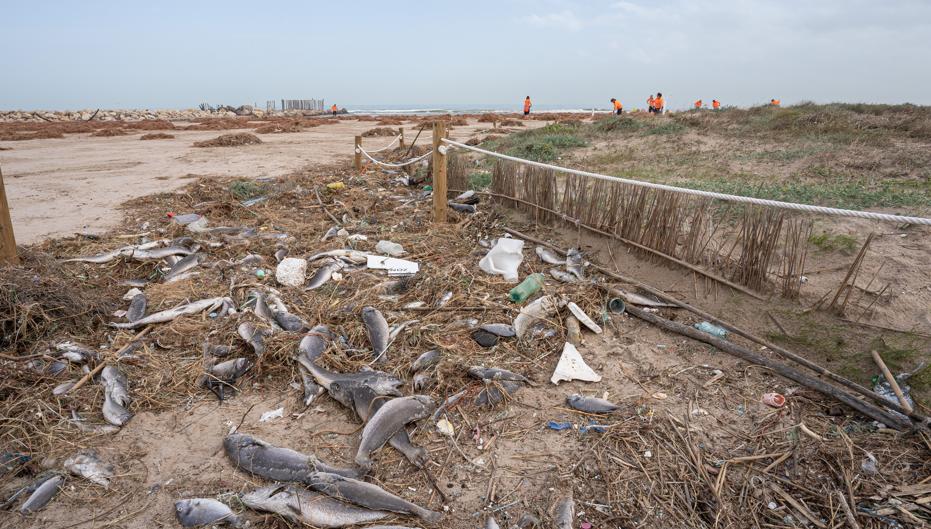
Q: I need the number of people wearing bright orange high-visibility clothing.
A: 8